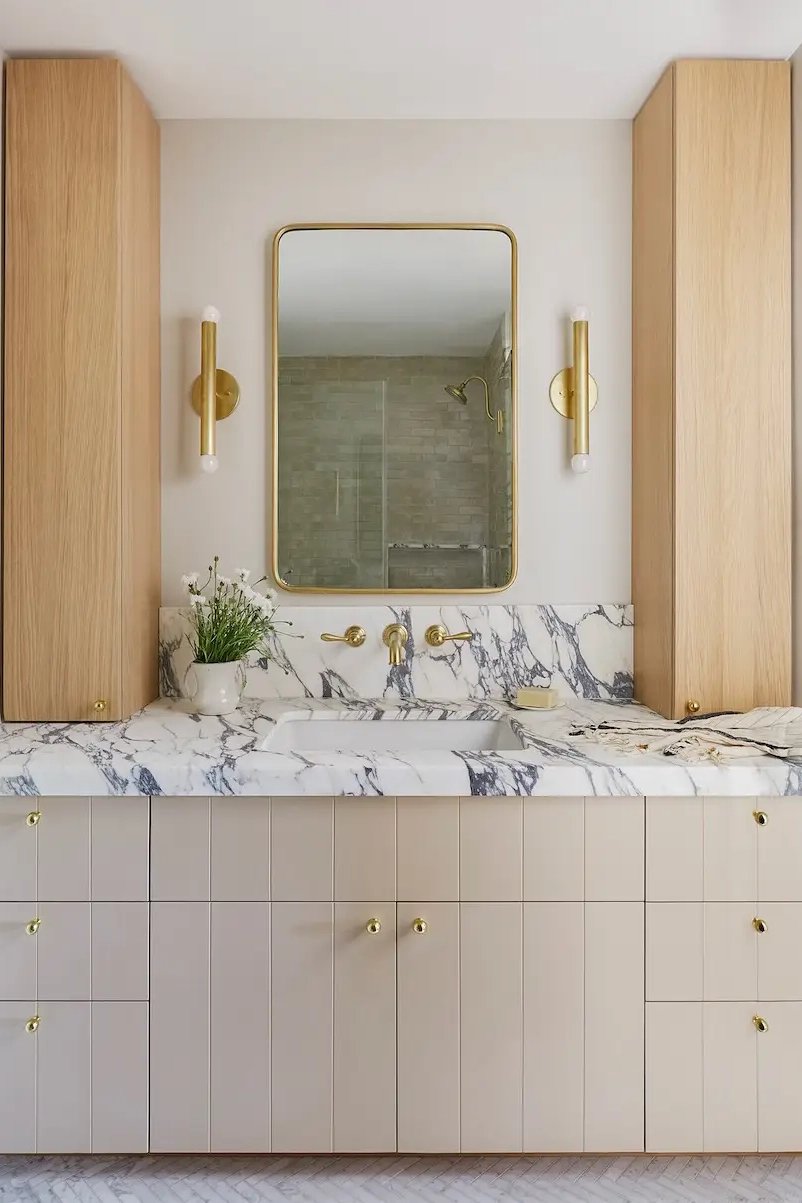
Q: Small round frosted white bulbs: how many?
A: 4